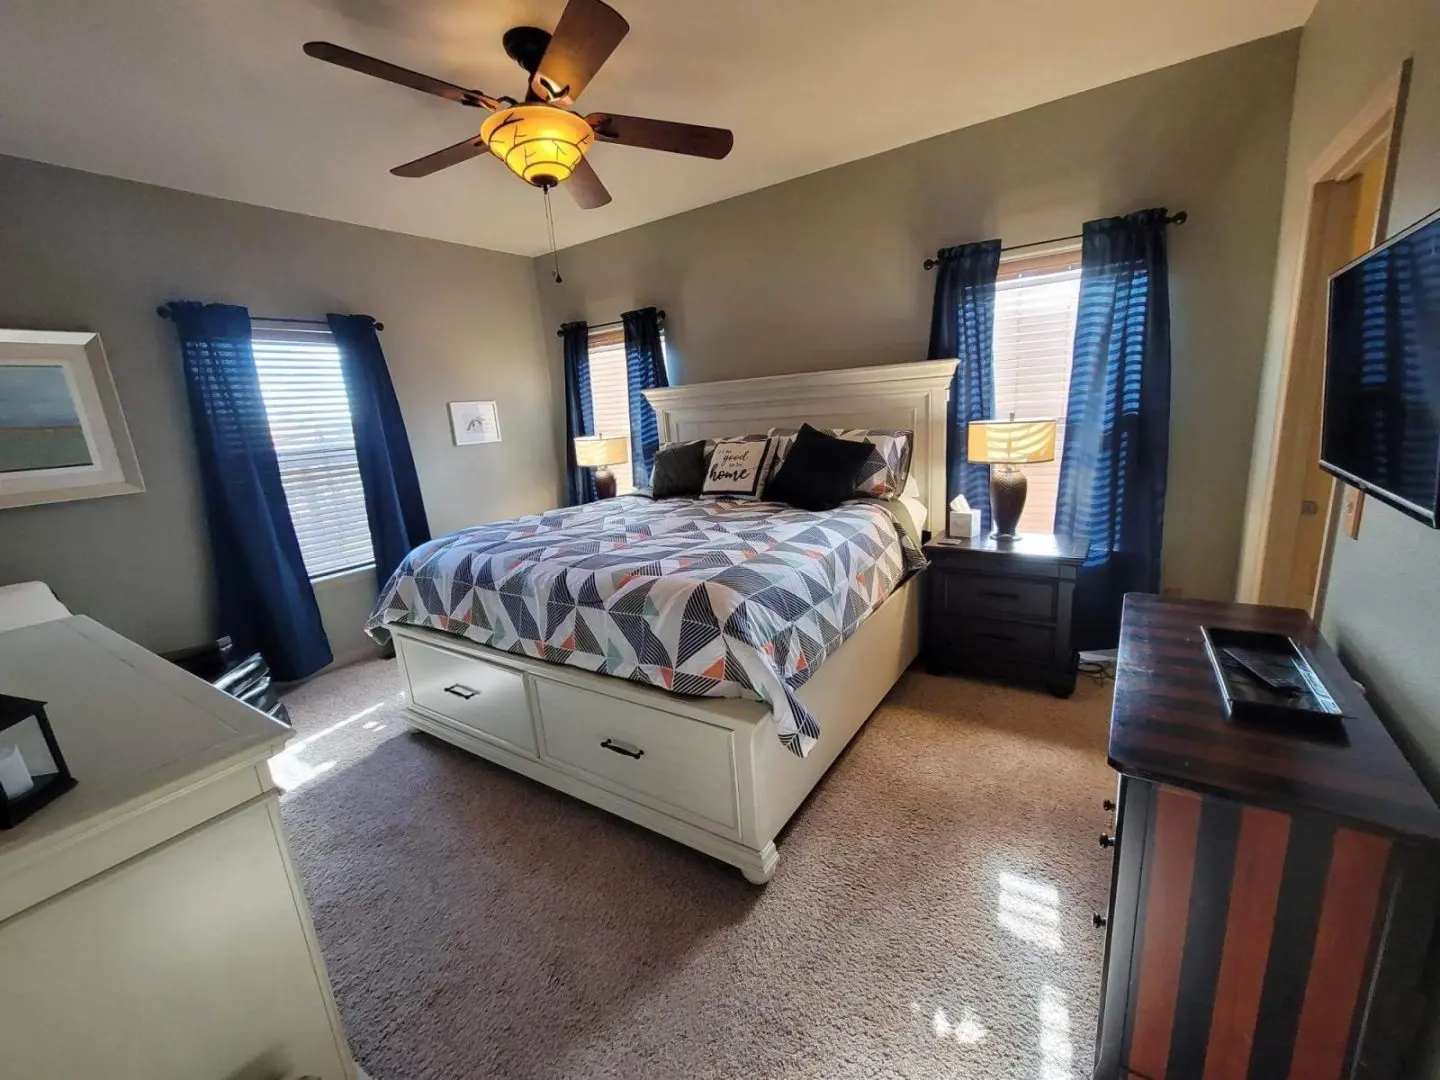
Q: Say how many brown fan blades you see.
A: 5